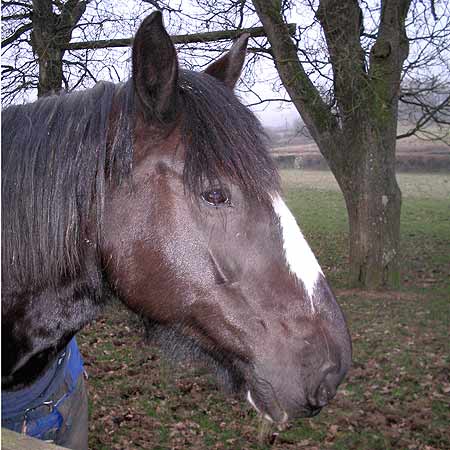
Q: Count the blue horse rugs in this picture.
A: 1